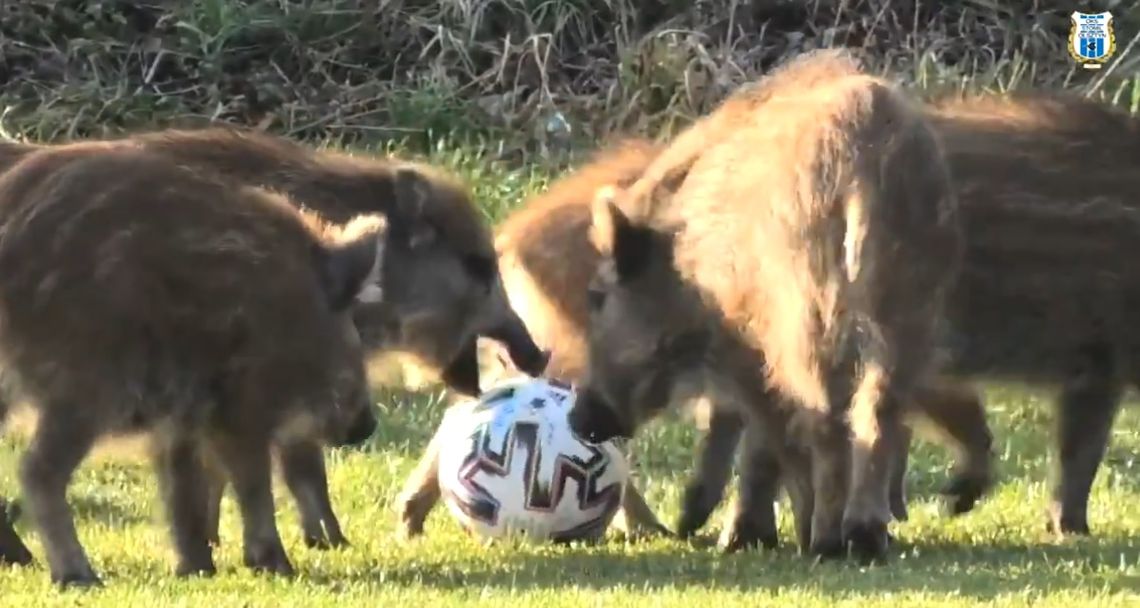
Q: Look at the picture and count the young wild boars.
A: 5